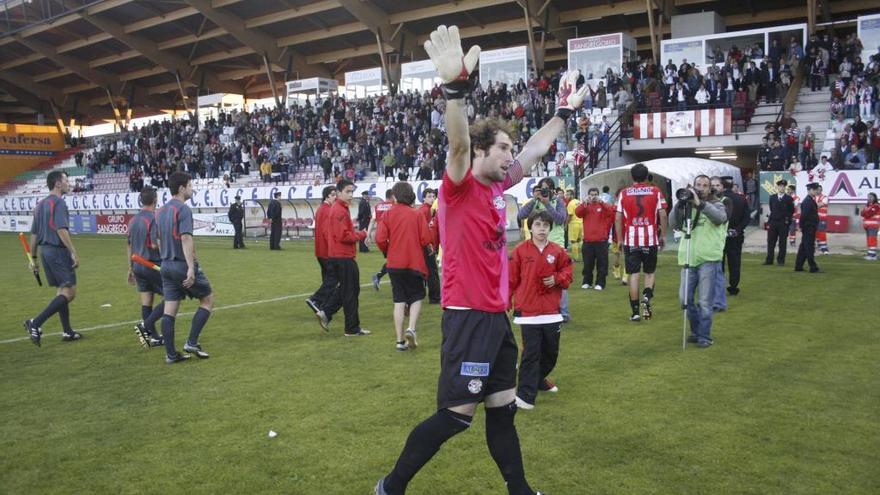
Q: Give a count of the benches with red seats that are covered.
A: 1